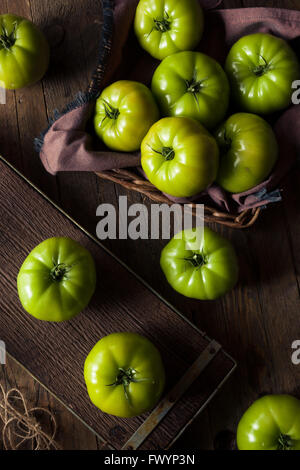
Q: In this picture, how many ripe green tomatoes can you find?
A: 11